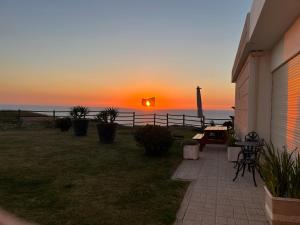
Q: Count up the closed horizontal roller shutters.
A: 1